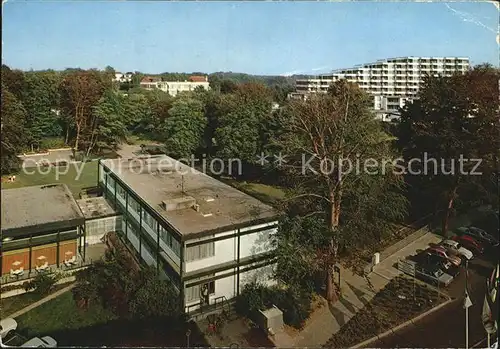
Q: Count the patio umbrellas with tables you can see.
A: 3